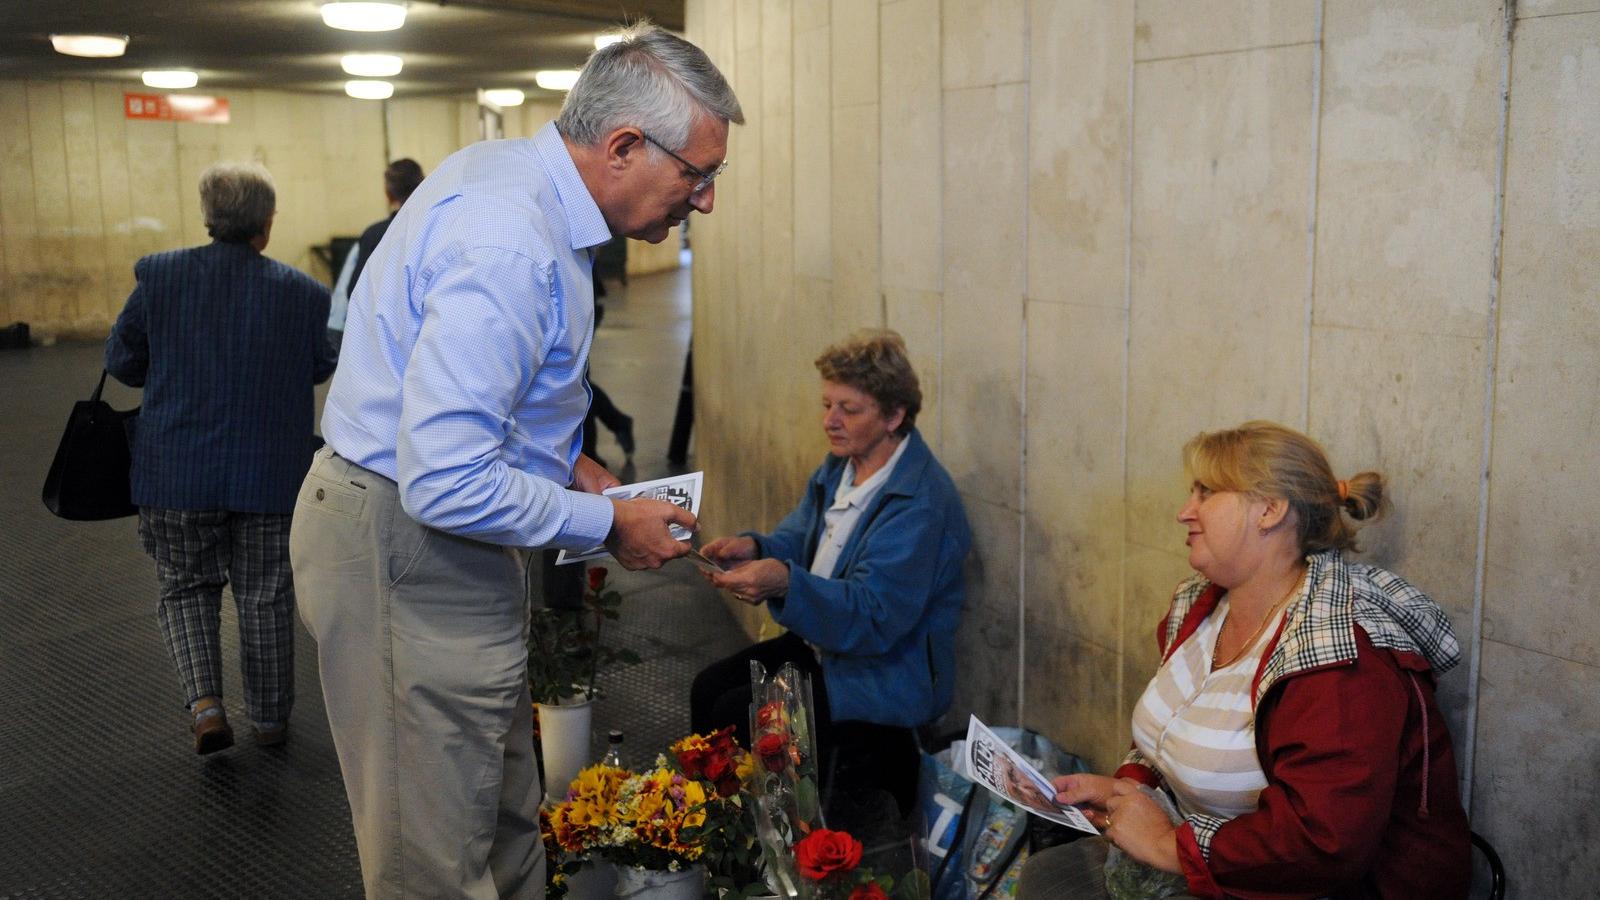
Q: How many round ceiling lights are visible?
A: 8